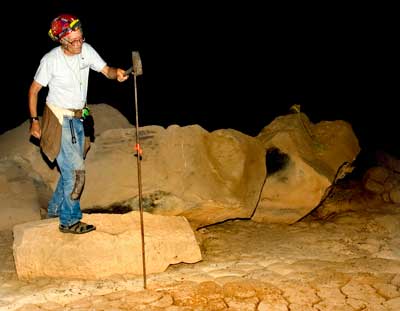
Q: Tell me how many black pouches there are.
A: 1